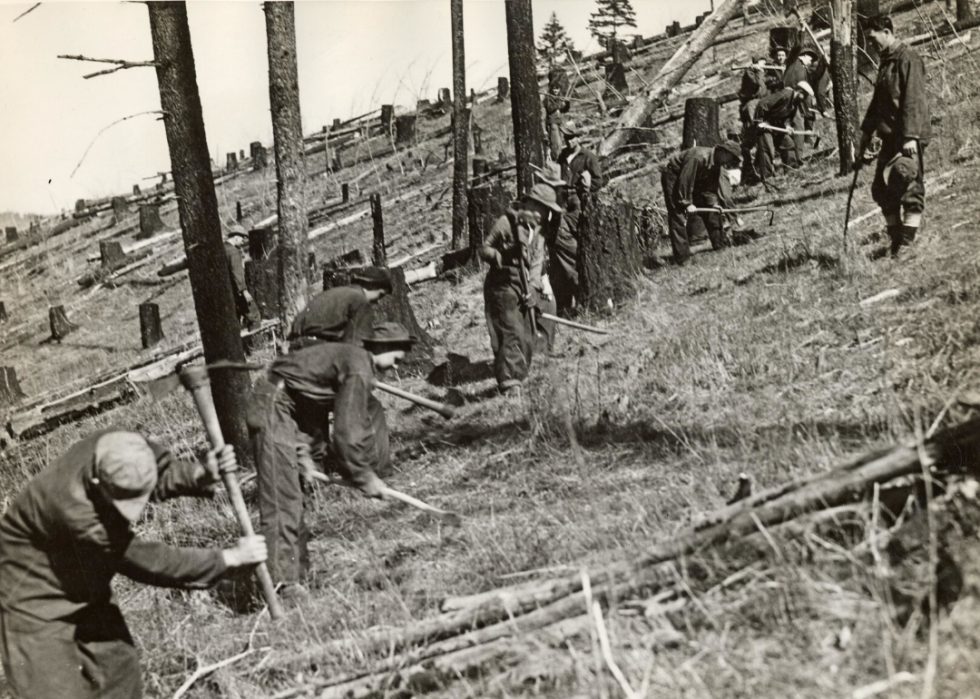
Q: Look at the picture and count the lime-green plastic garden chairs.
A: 0